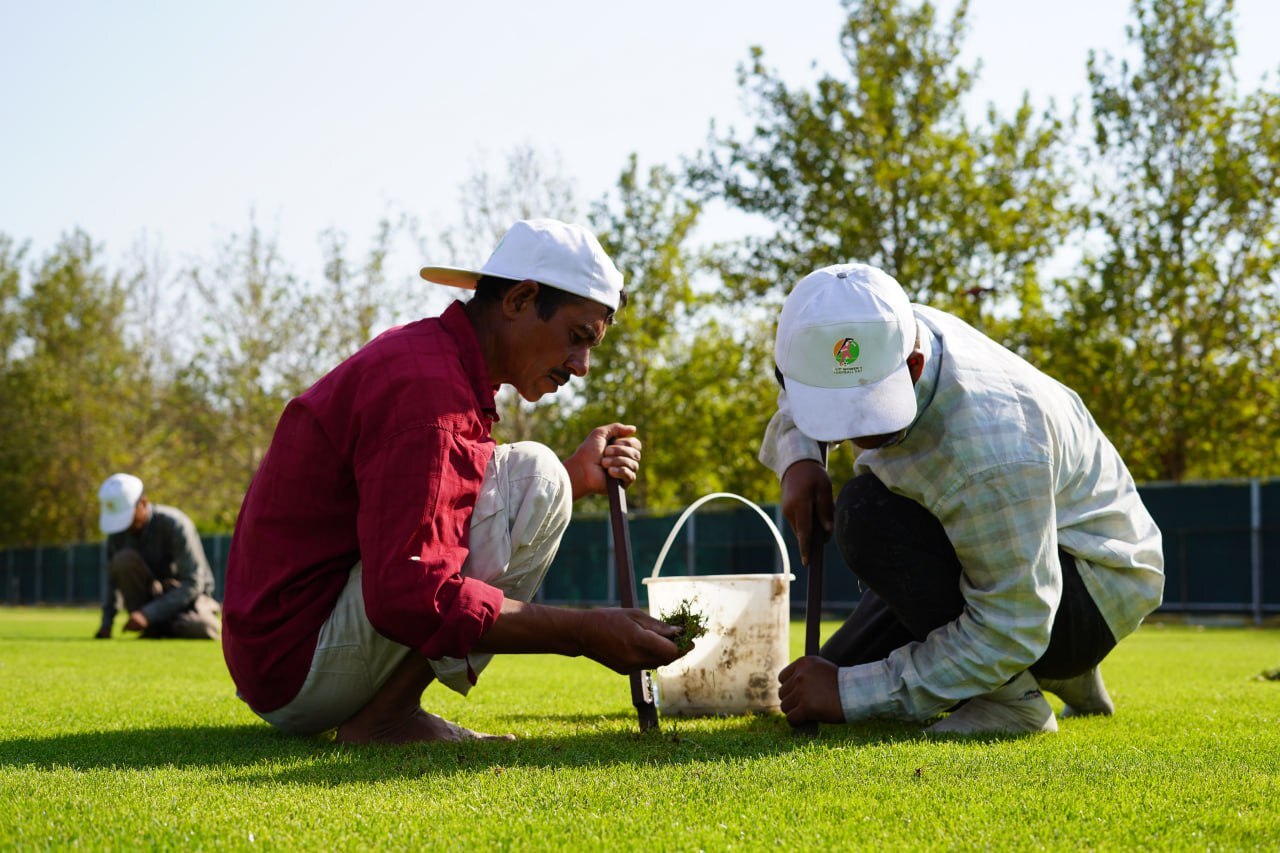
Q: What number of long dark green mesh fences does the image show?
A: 1